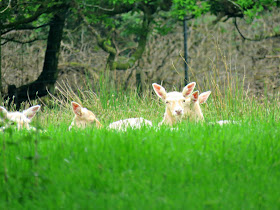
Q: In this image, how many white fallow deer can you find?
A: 4